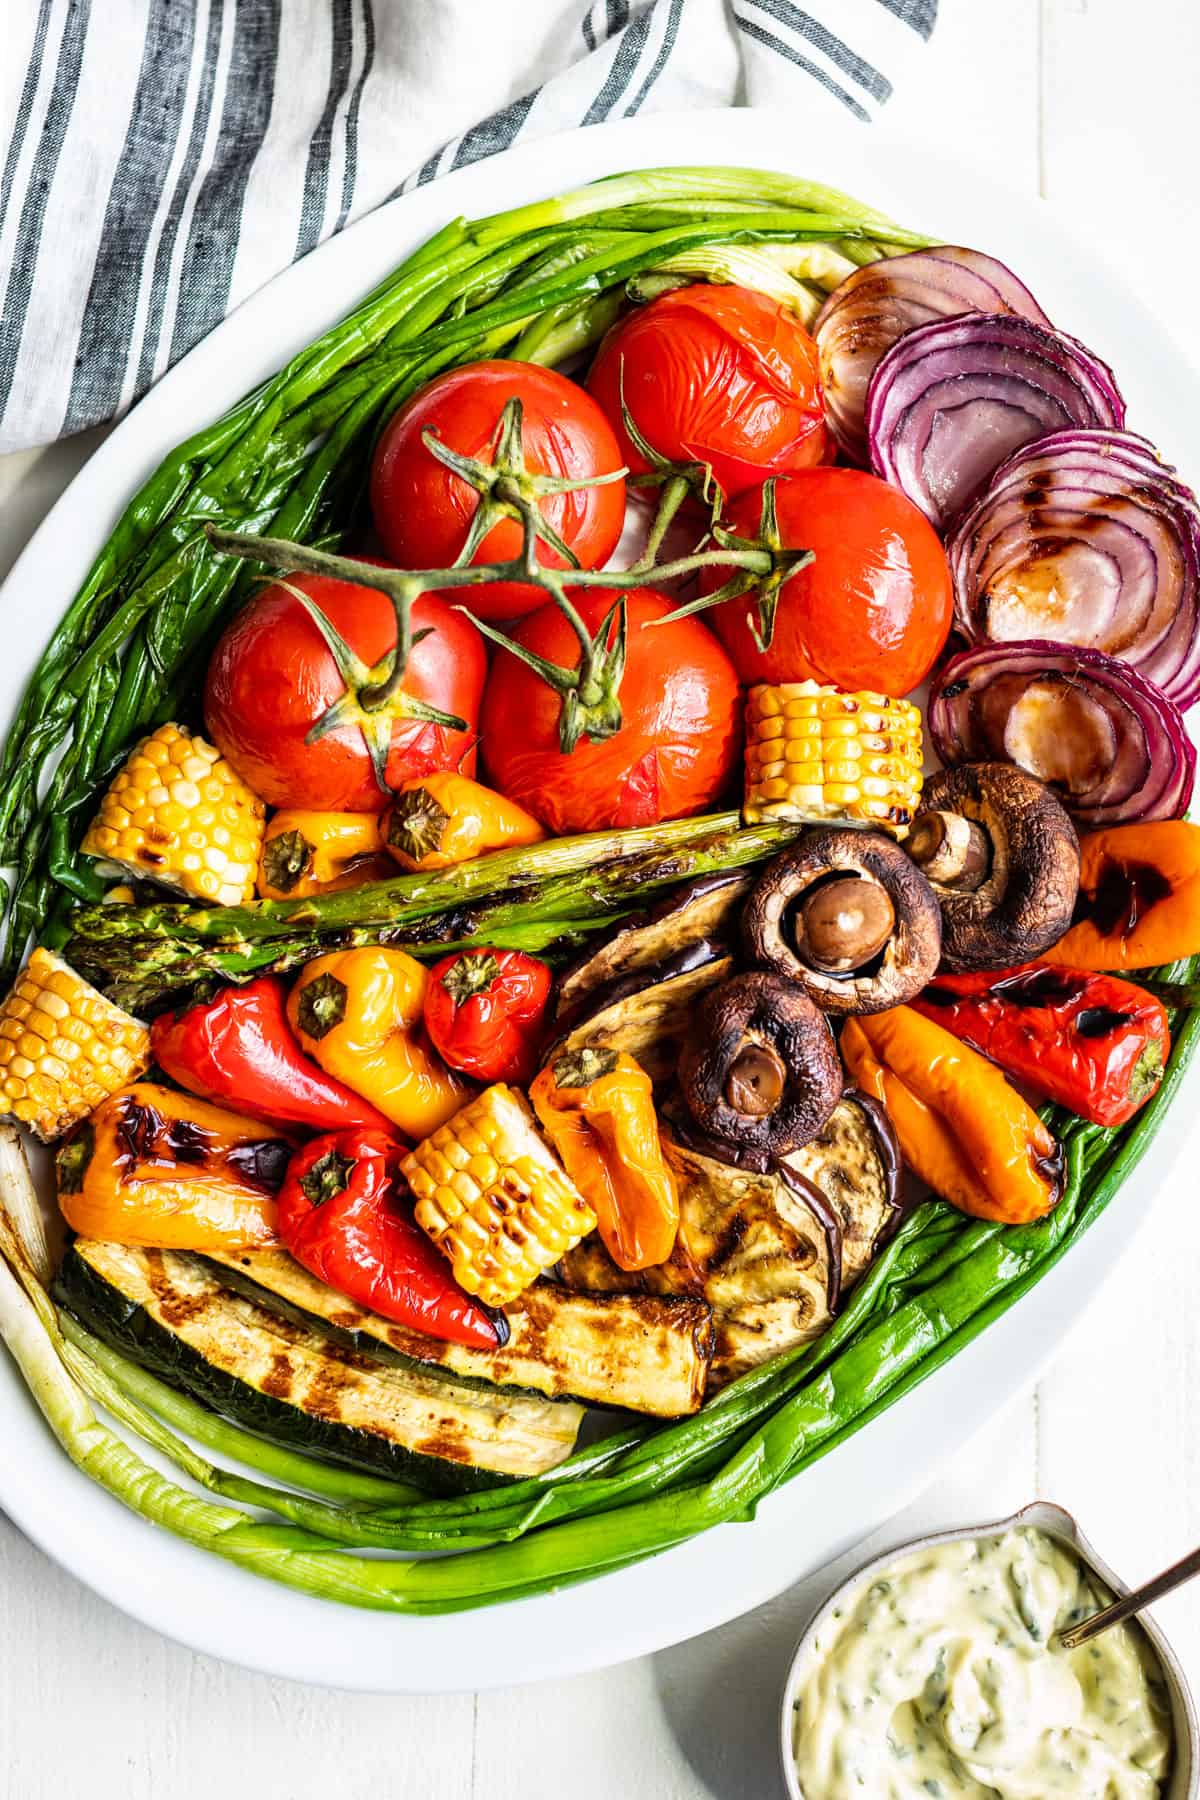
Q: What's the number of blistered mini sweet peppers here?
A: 11